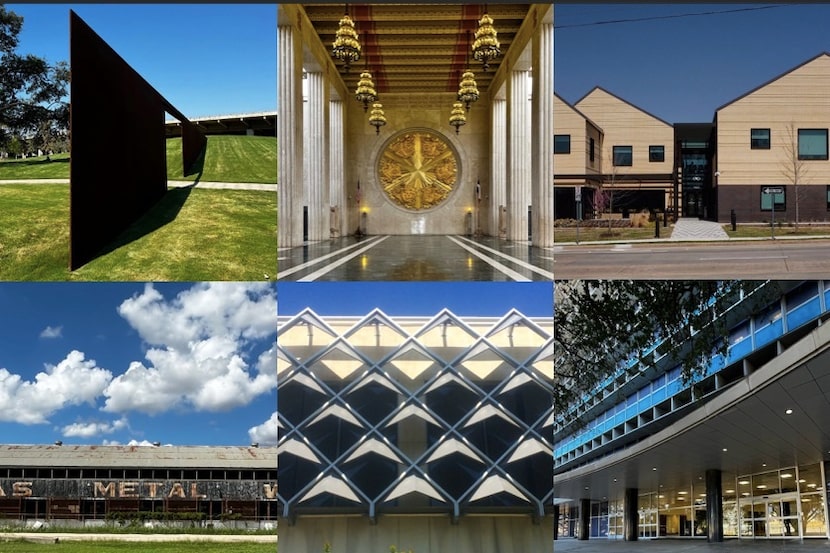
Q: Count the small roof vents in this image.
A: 3